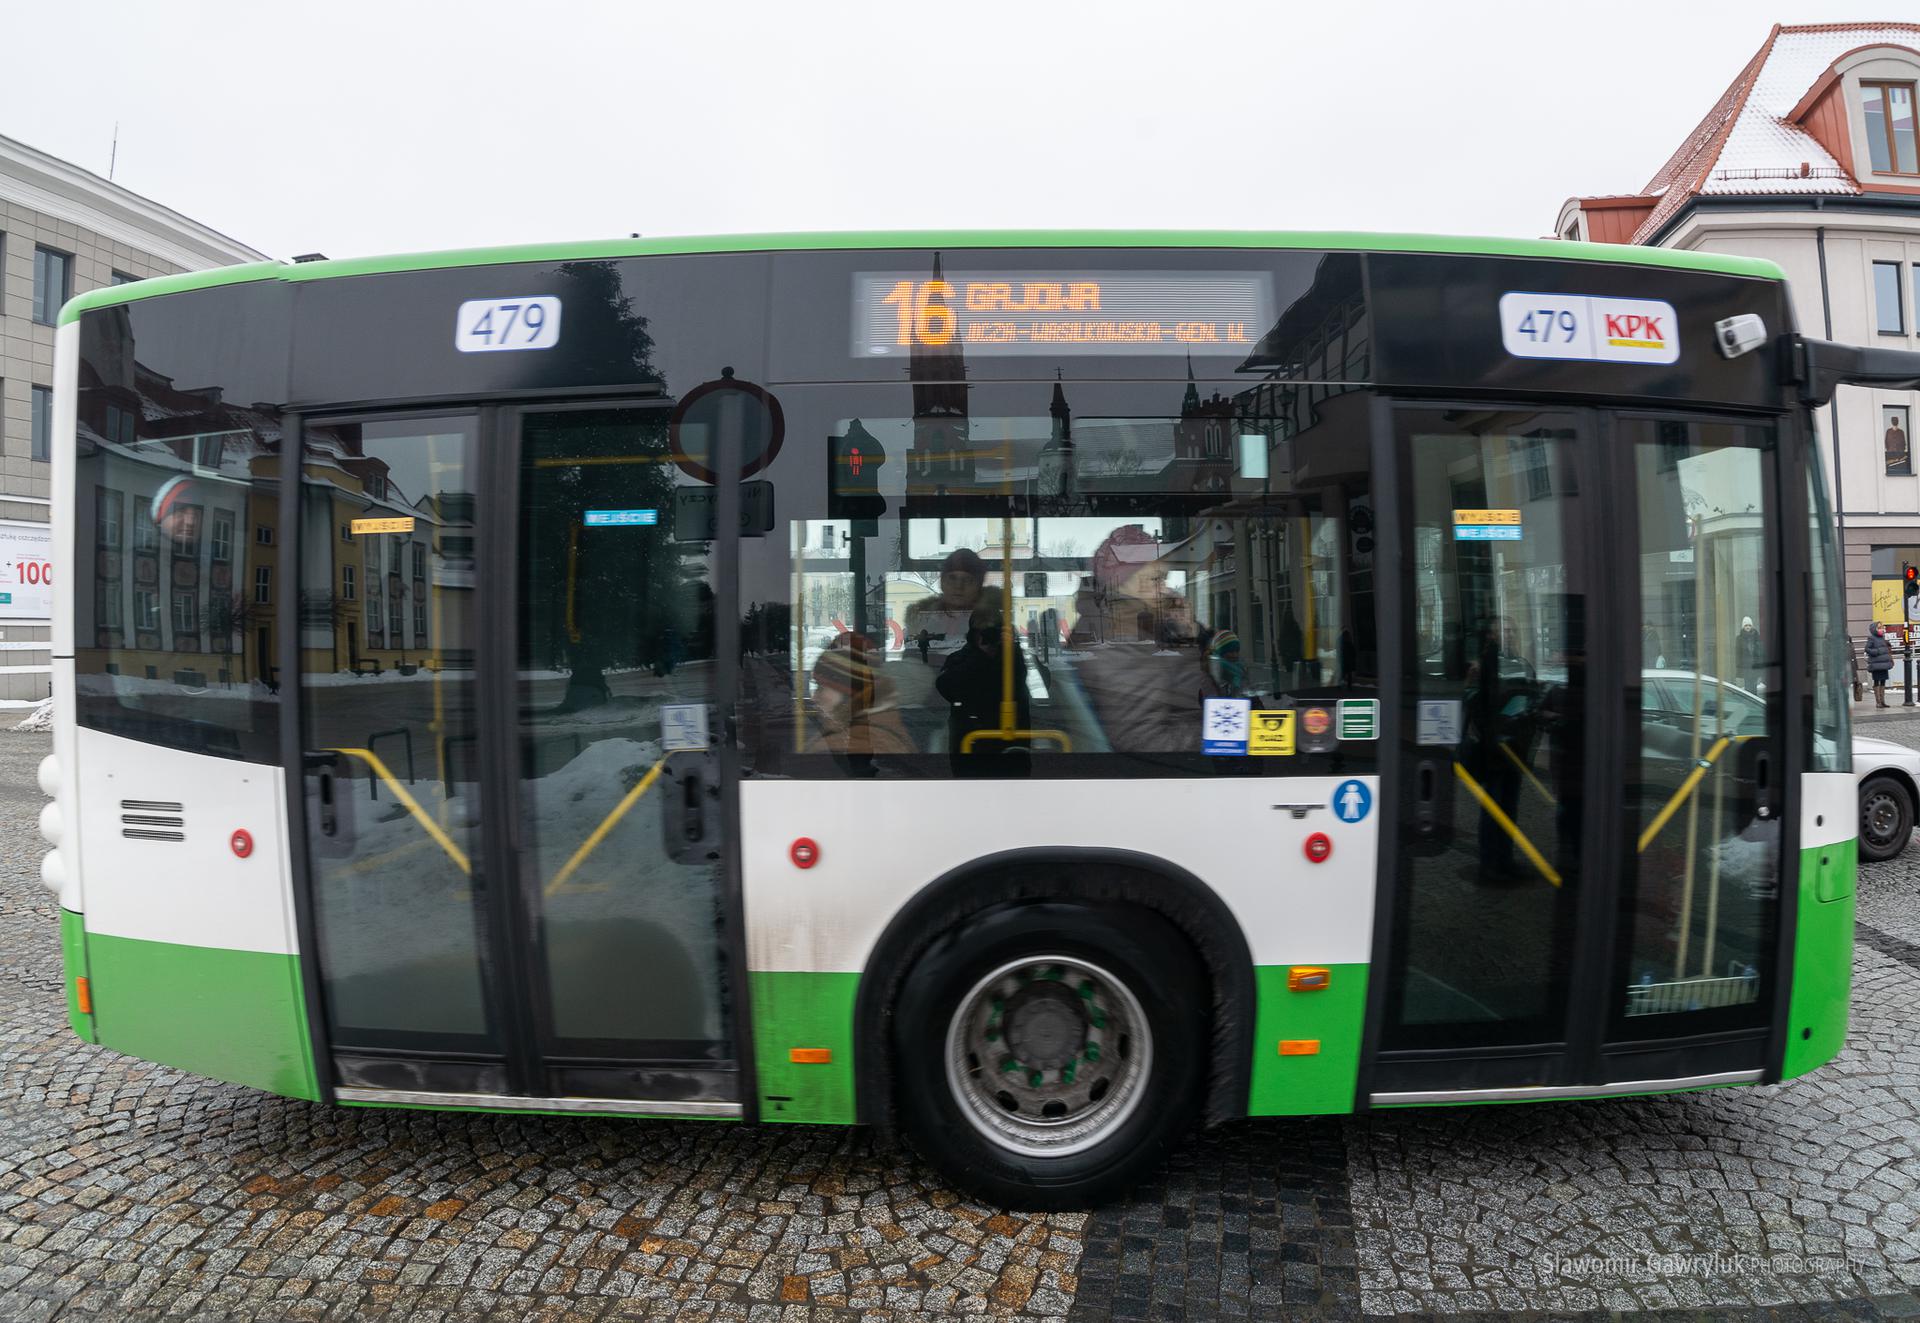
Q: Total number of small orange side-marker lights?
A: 4